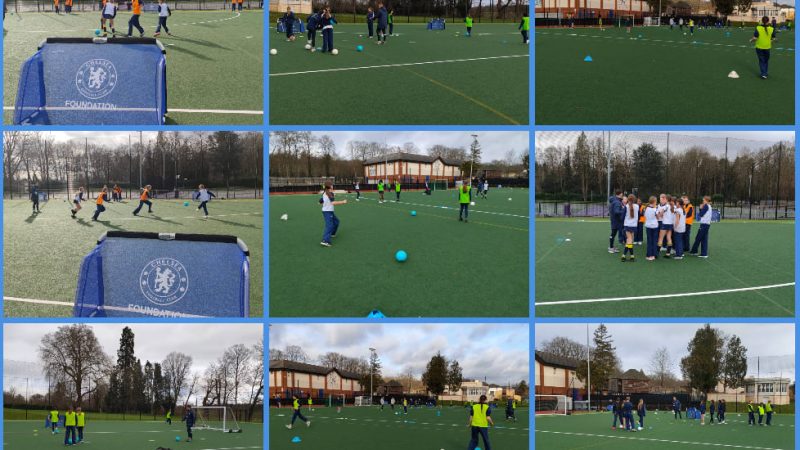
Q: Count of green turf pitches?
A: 9